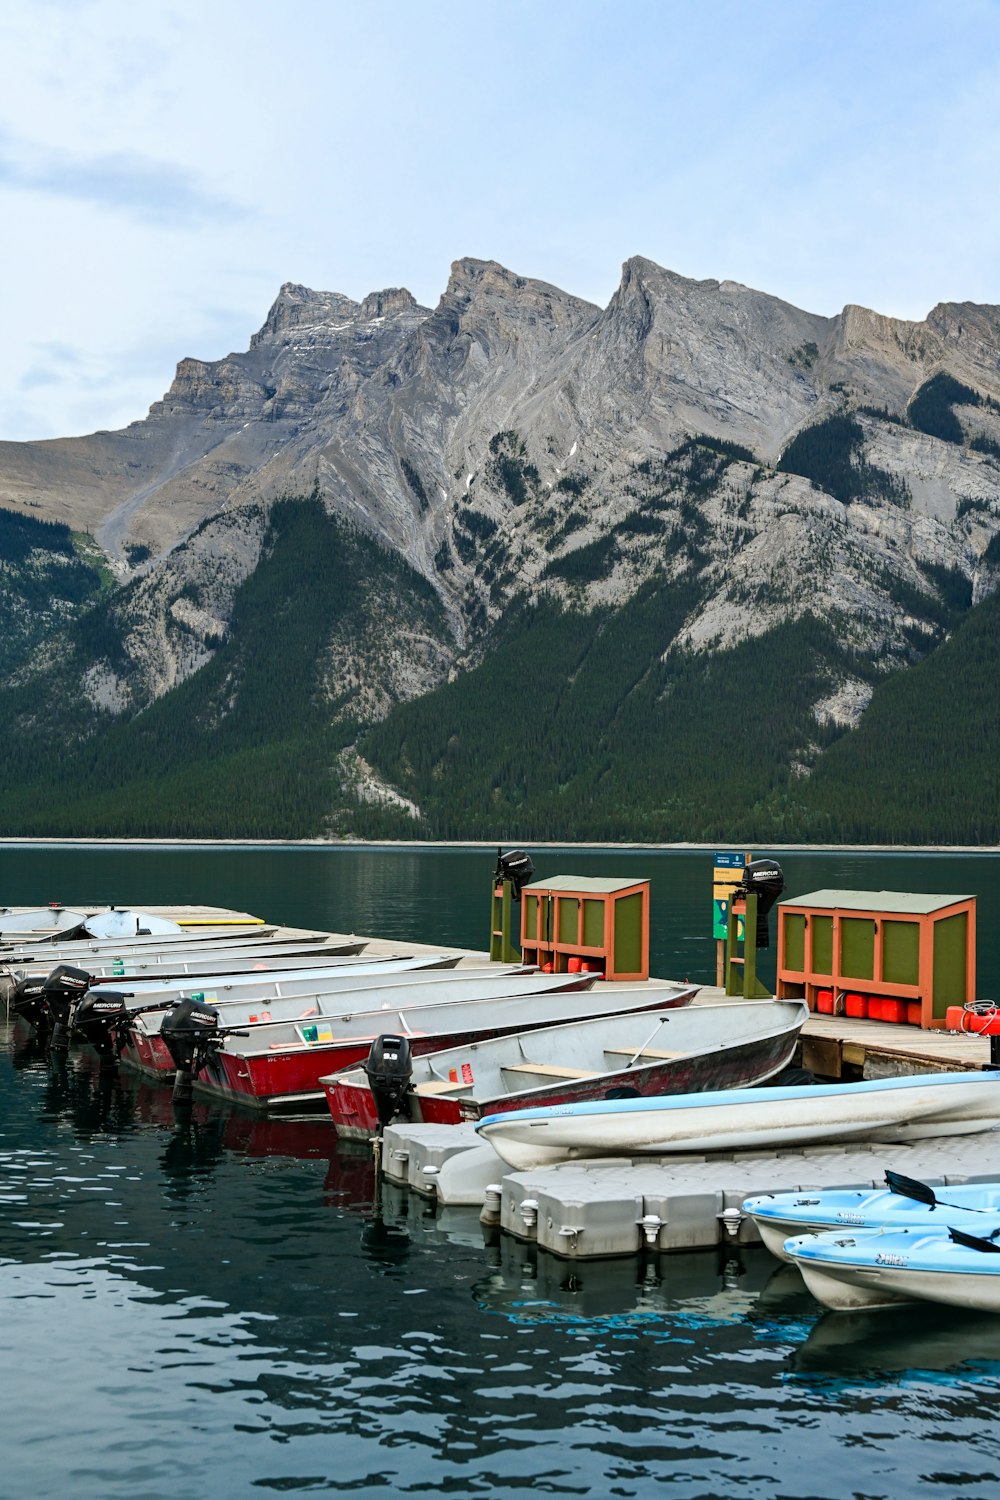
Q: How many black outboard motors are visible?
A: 7